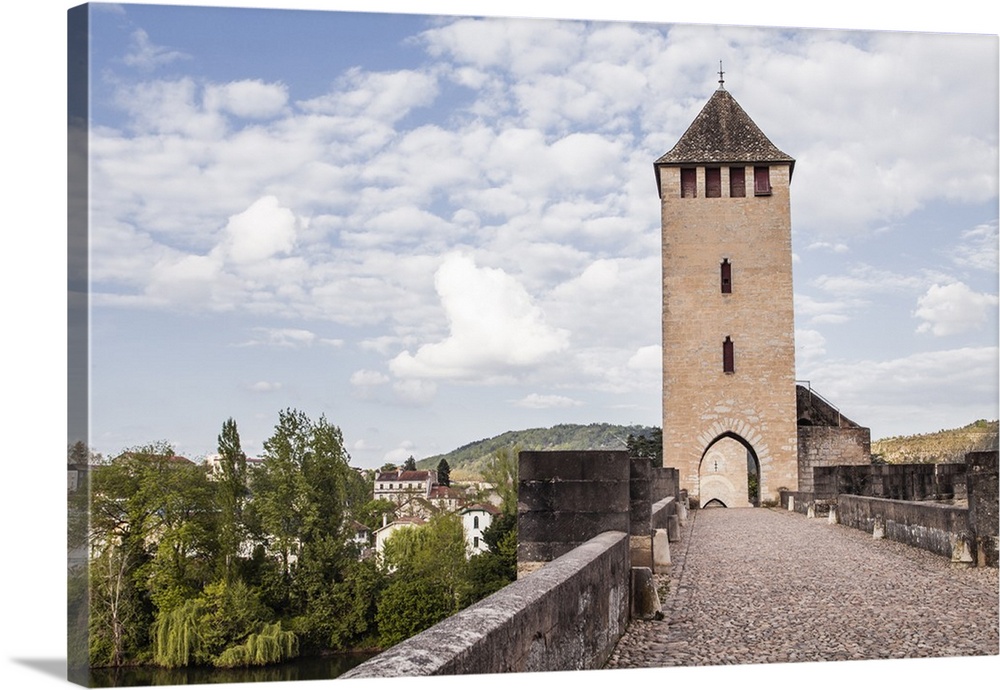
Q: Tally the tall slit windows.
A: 2